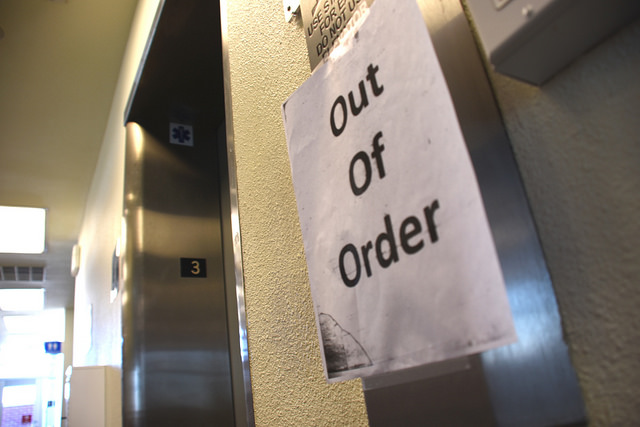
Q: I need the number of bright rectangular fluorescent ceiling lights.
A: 2